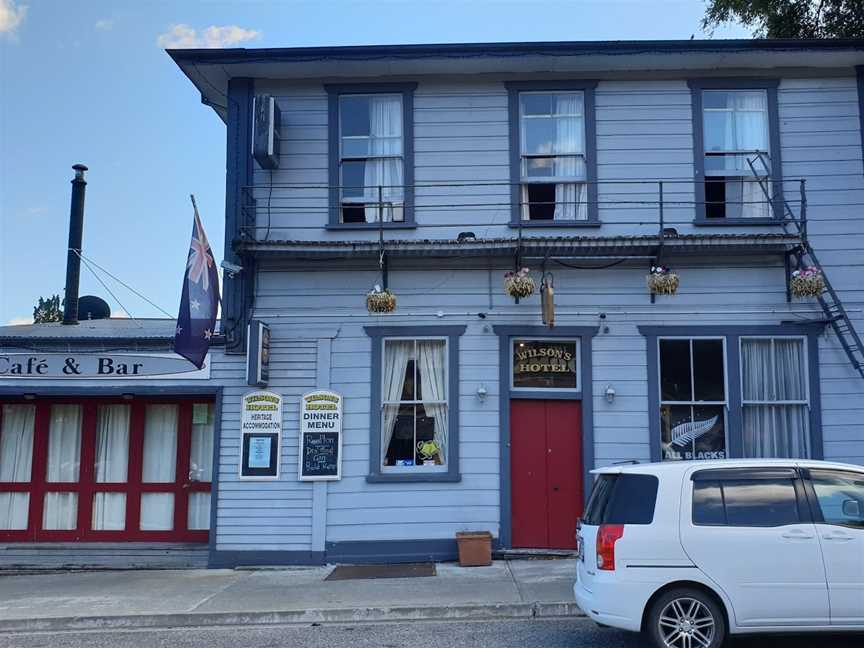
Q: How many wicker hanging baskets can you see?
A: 4